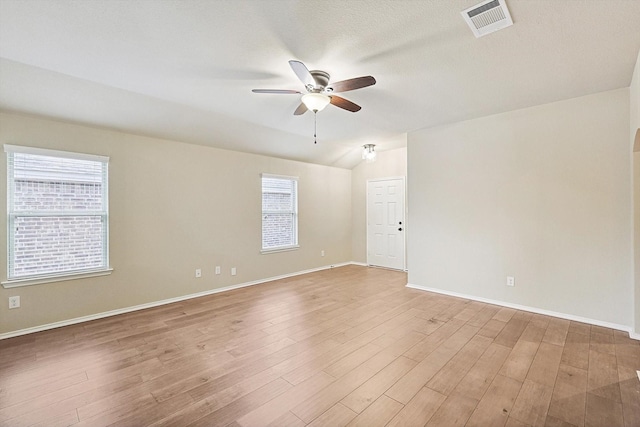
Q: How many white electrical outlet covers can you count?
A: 6